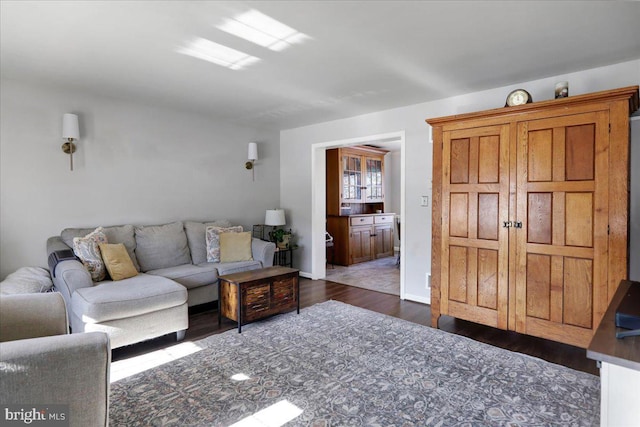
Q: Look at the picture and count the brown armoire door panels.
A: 12